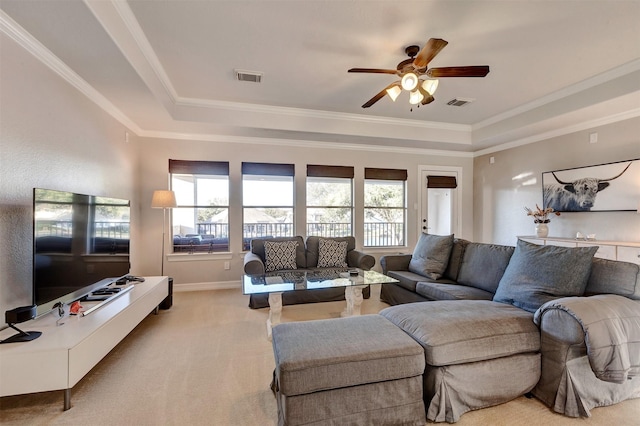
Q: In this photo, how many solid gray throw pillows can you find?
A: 2